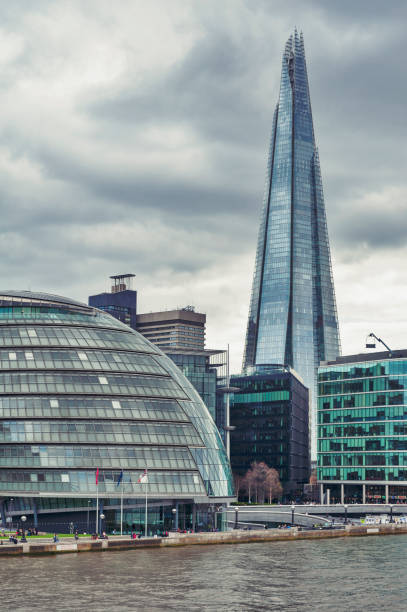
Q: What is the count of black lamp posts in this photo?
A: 7